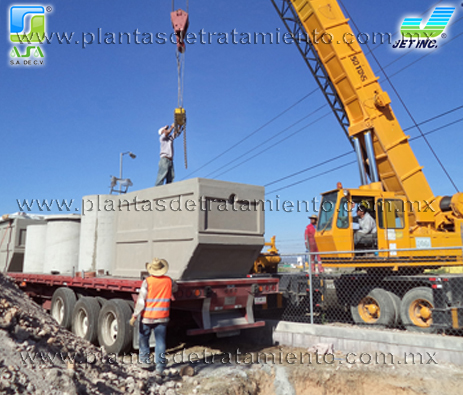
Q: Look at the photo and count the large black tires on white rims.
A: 3